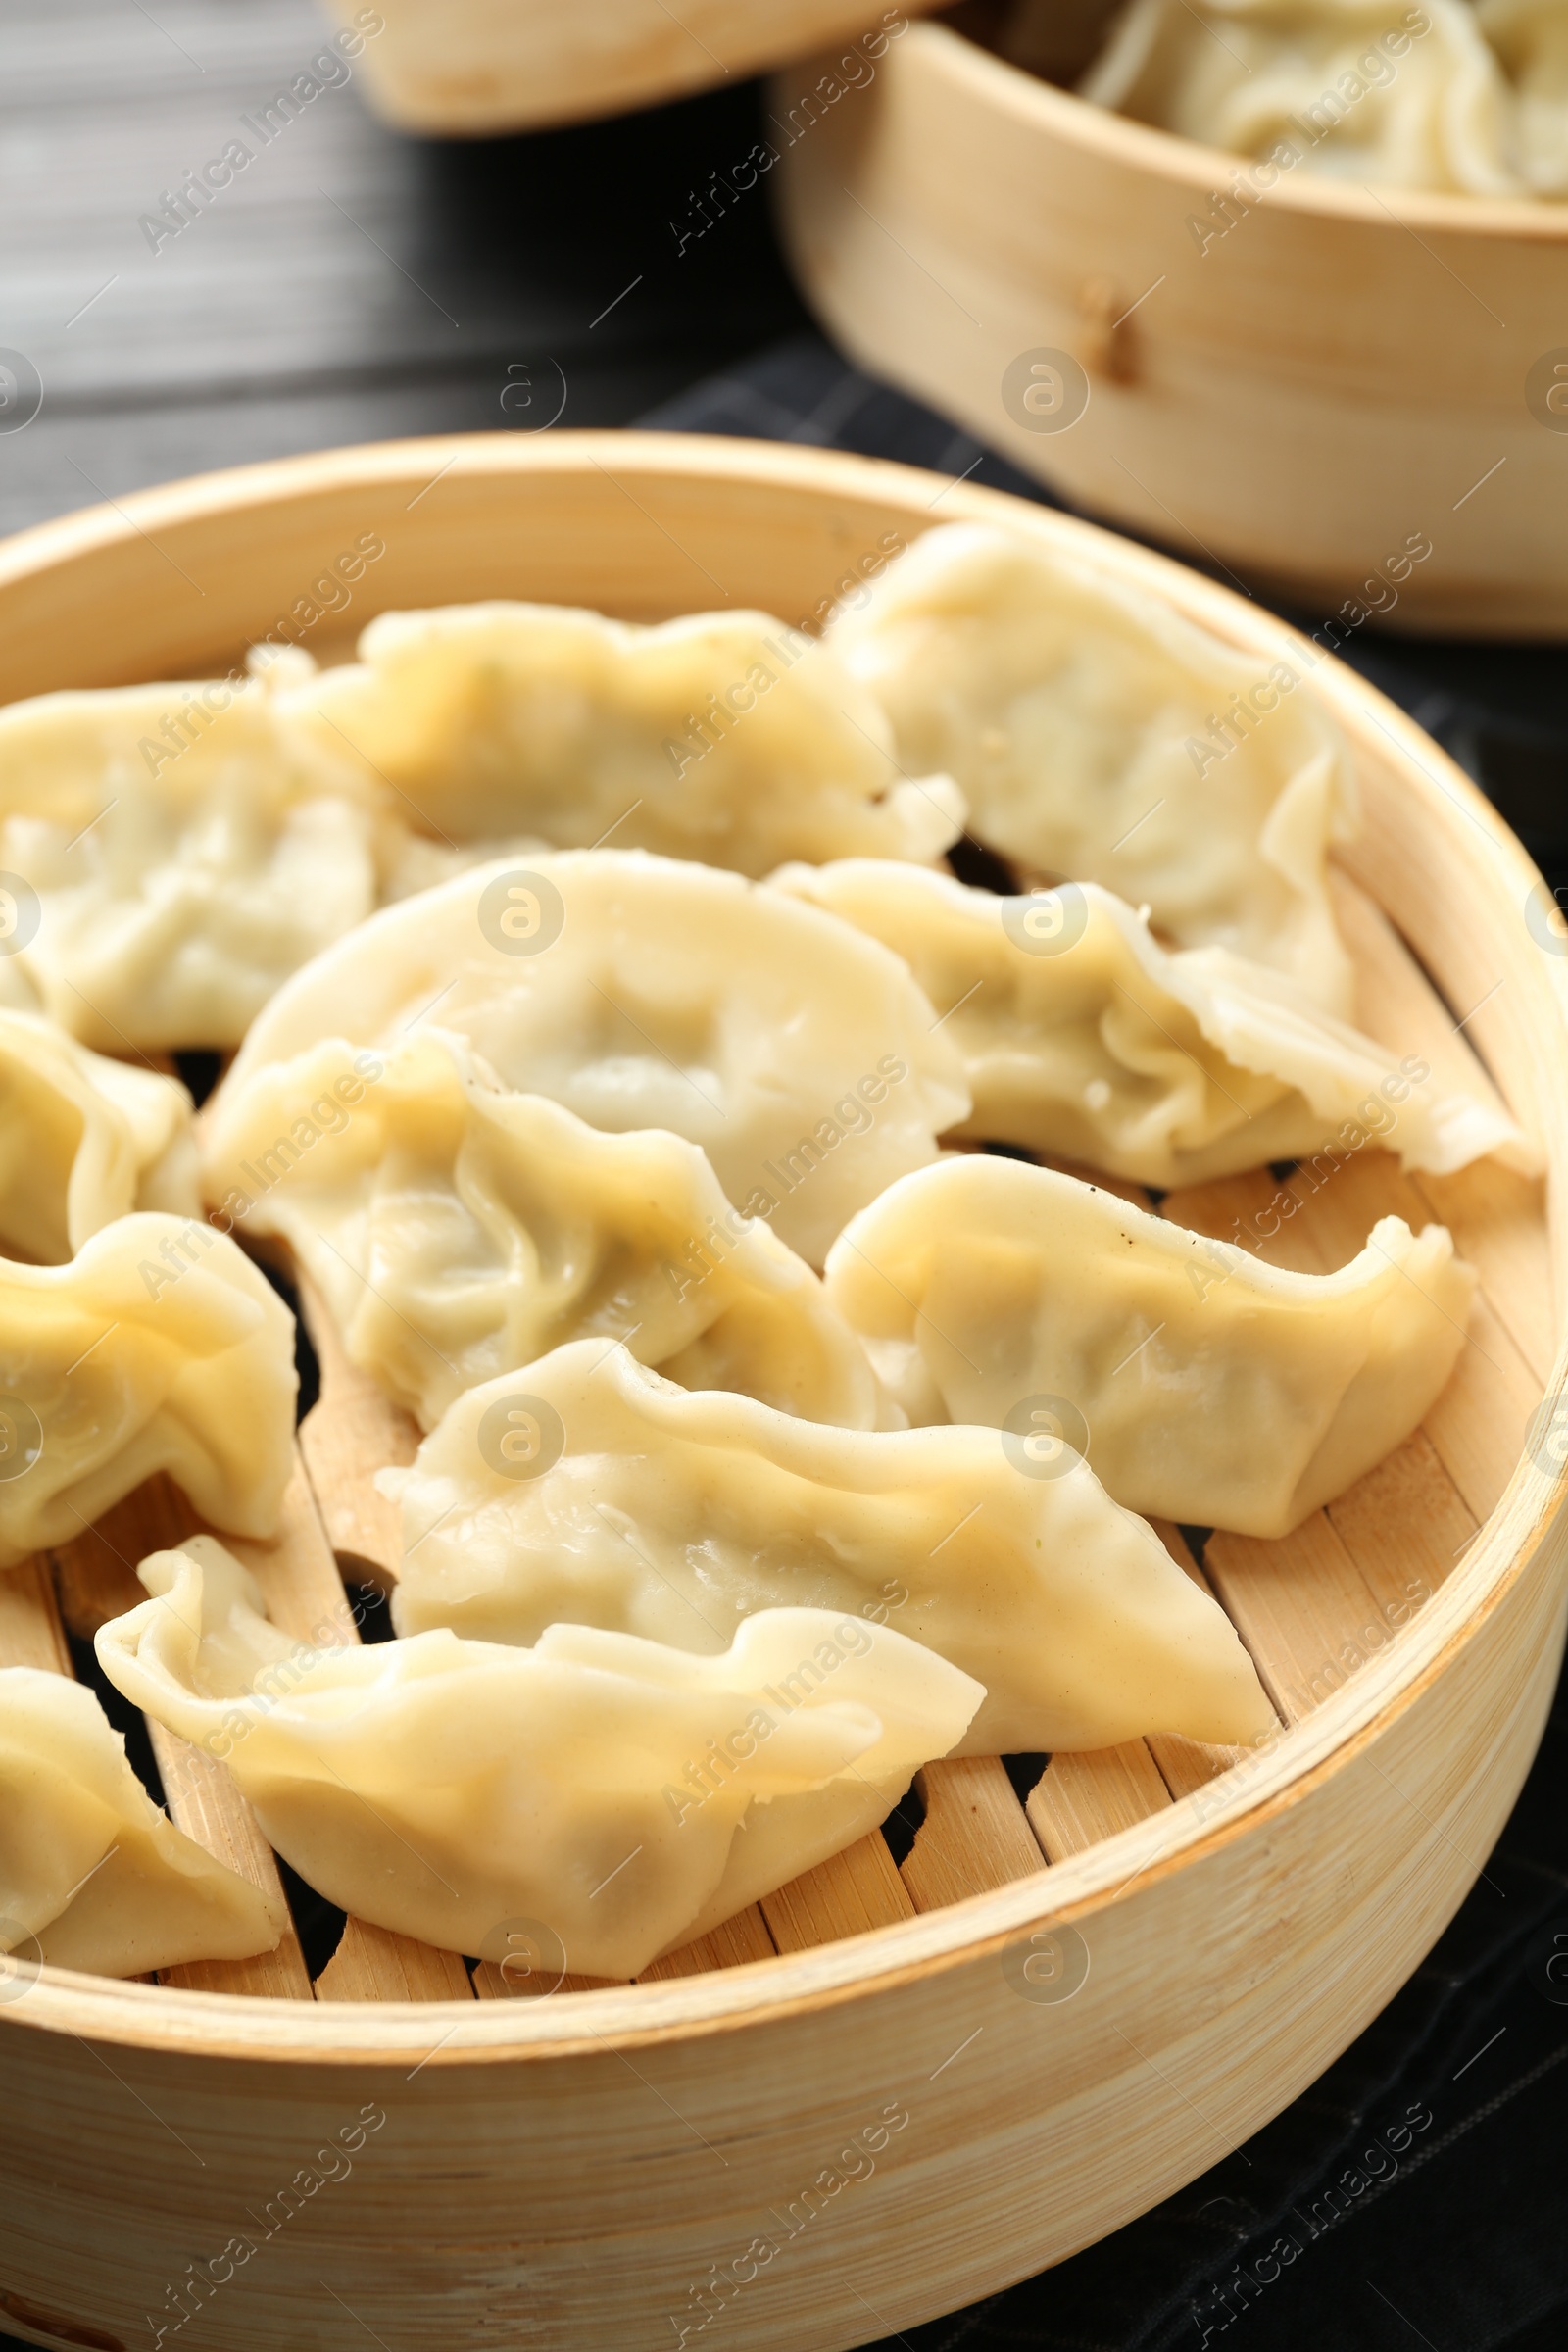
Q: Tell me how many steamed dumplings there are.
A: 14